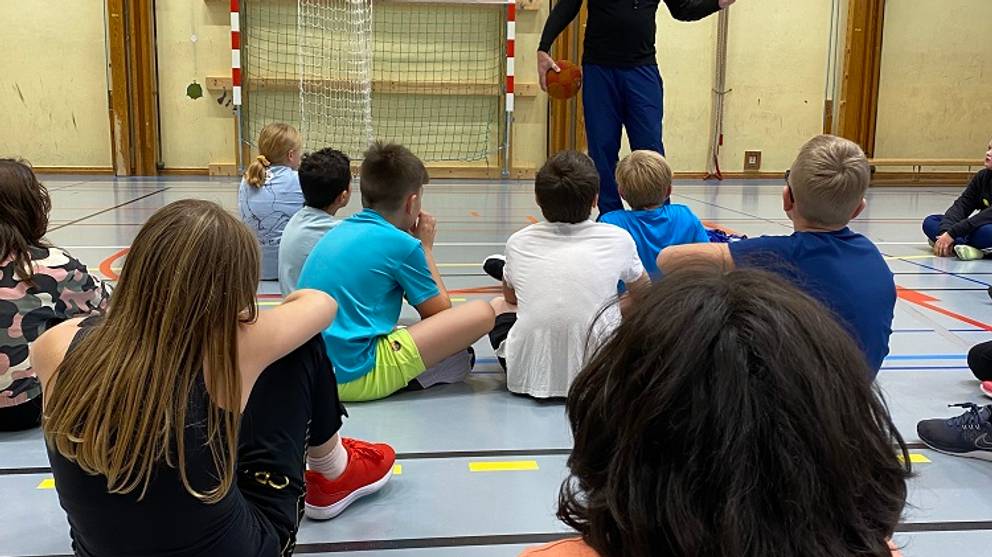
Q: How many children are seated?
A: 10